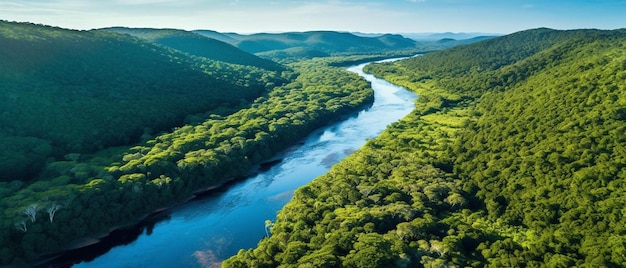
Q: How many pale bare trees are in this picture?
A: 3